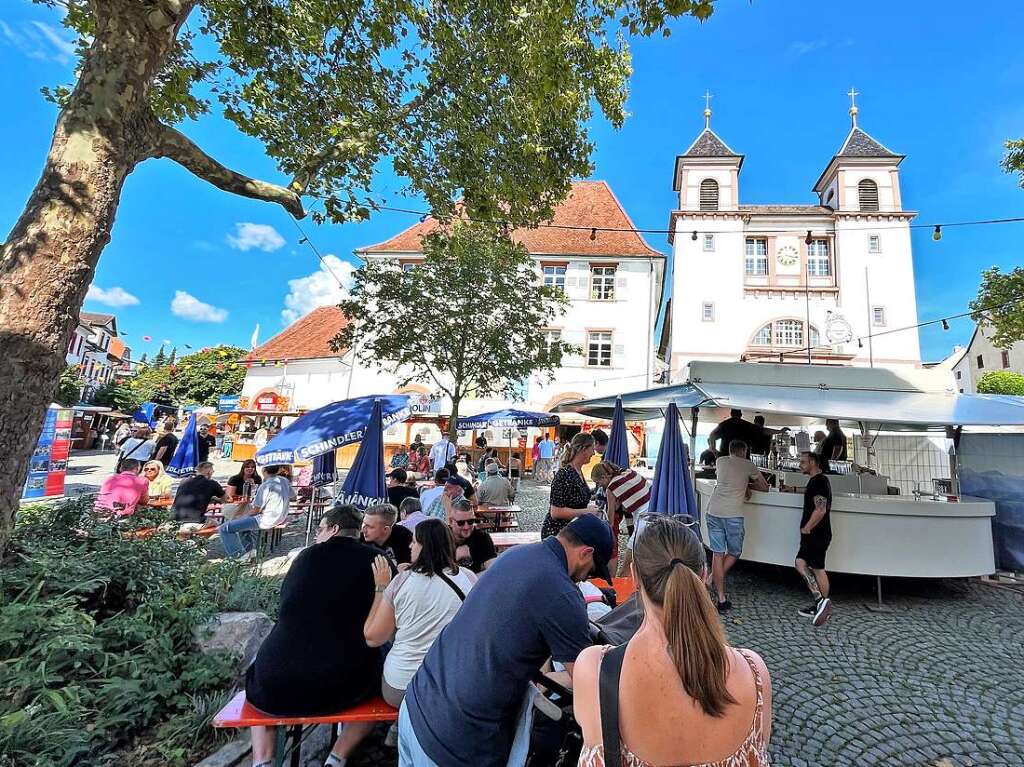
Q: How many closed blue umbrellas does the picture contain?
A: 5